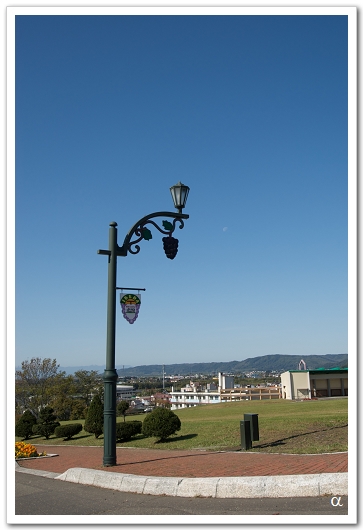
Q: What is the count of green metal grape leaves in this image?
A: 2